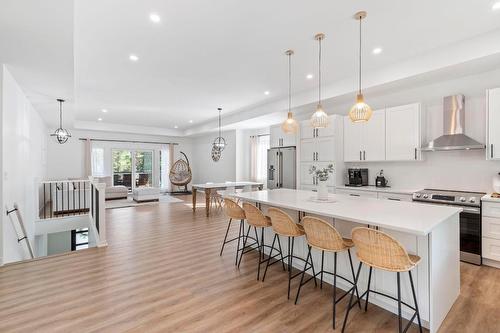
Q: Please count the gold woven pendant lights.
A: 3